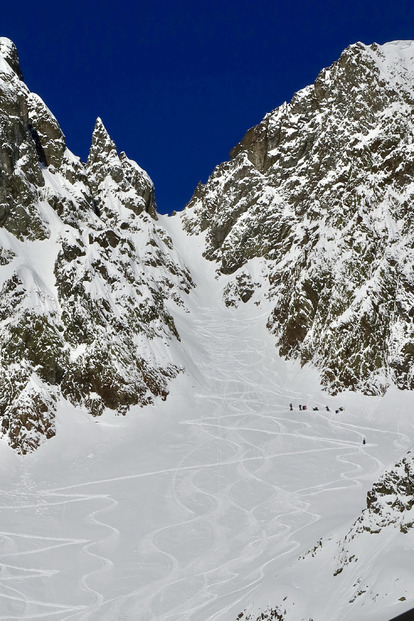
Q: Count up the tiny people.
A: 8